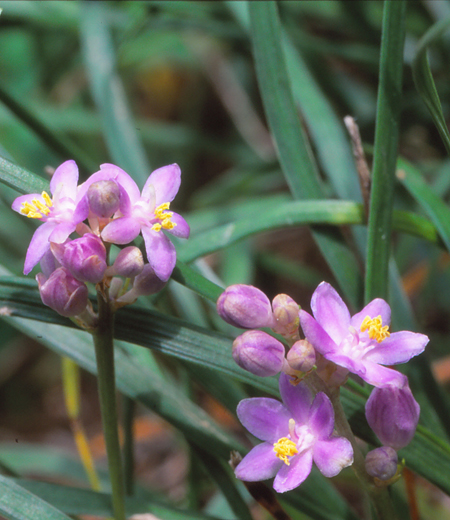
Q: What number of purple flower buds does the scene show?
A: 11